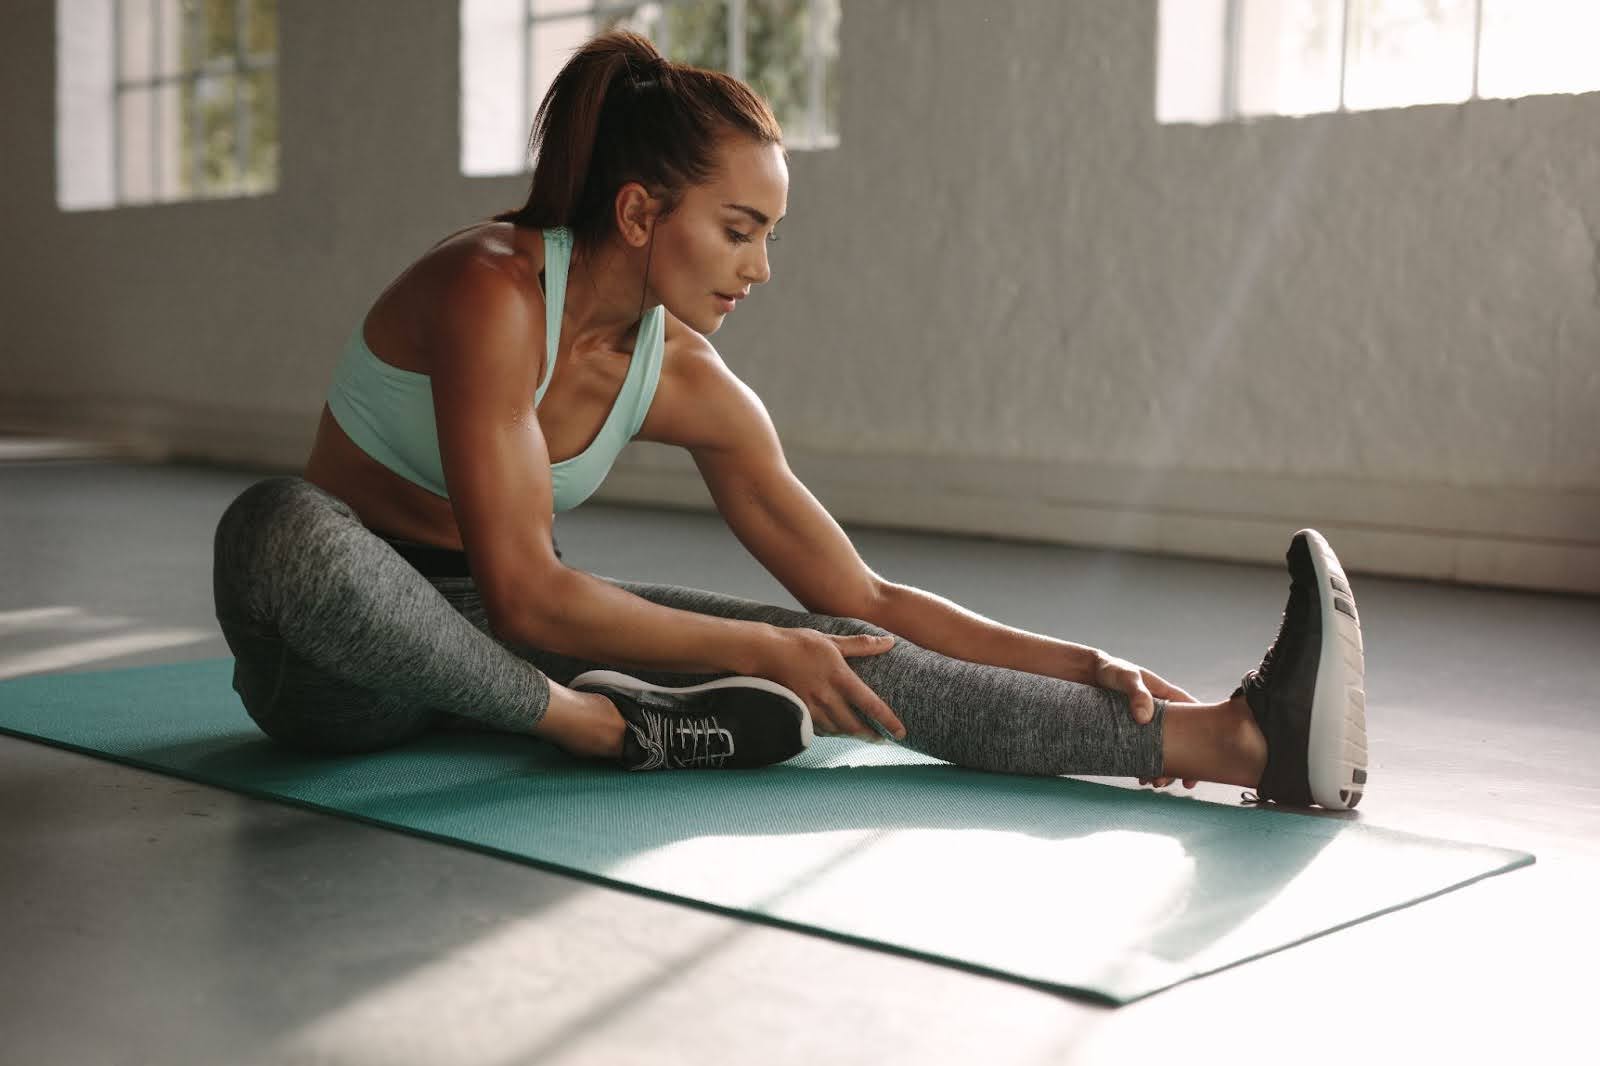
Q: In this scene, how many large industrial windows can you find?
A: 3